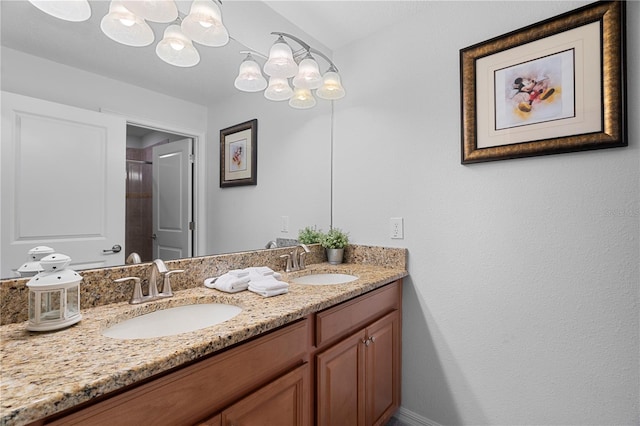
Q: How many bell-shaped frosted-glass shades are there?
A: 11